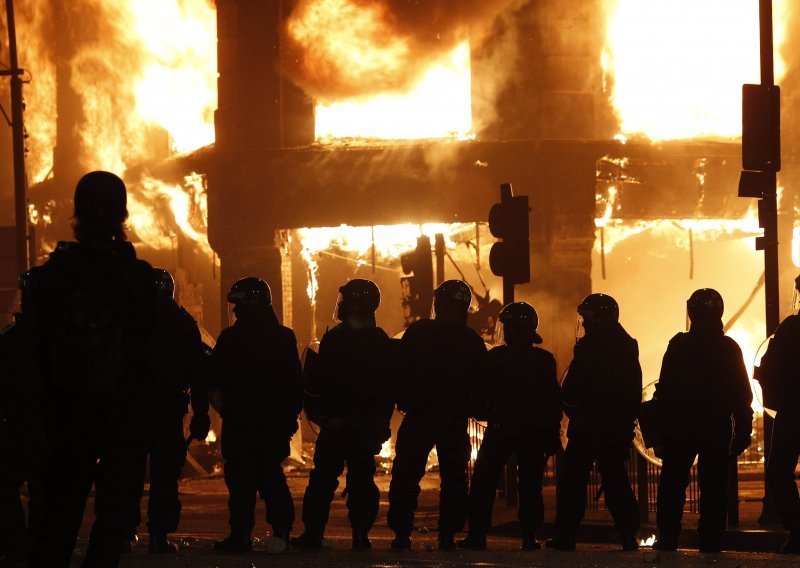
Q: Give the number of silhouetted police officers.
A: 10